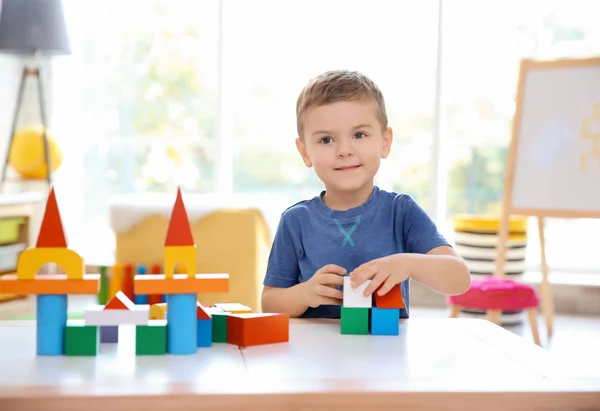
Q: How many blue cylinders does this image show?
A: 2